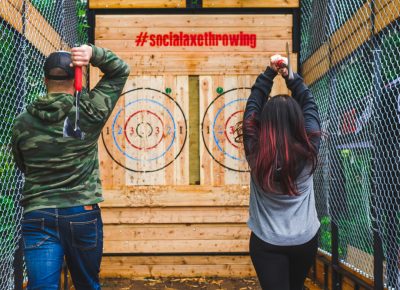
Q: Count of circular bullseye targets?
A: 2